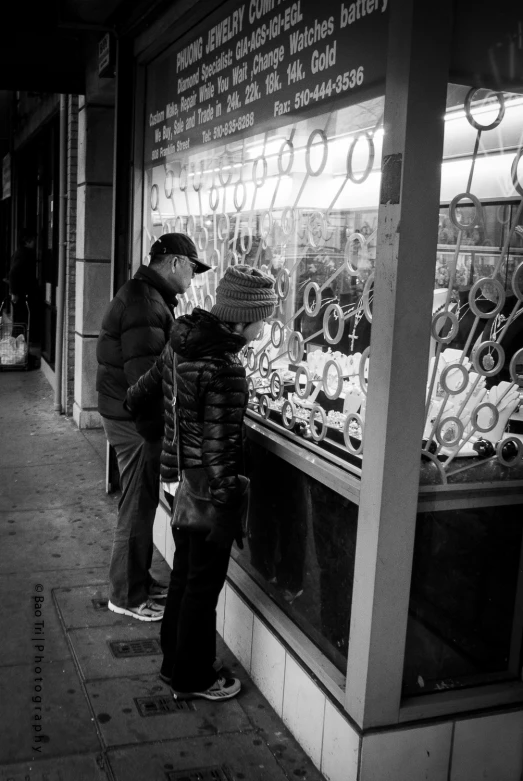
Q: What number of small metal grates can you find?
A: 4